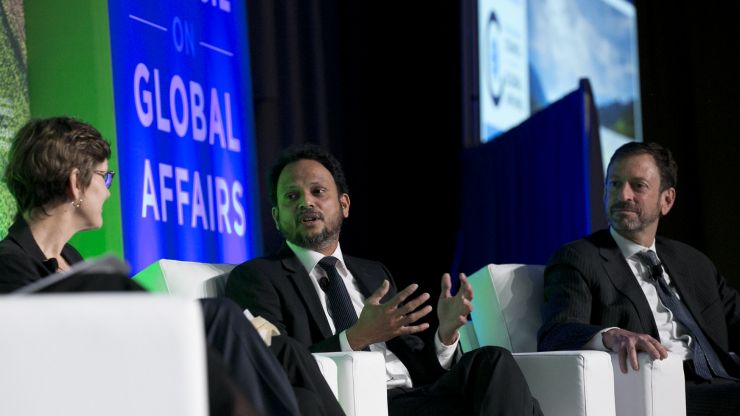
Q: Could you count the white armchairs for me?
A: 3